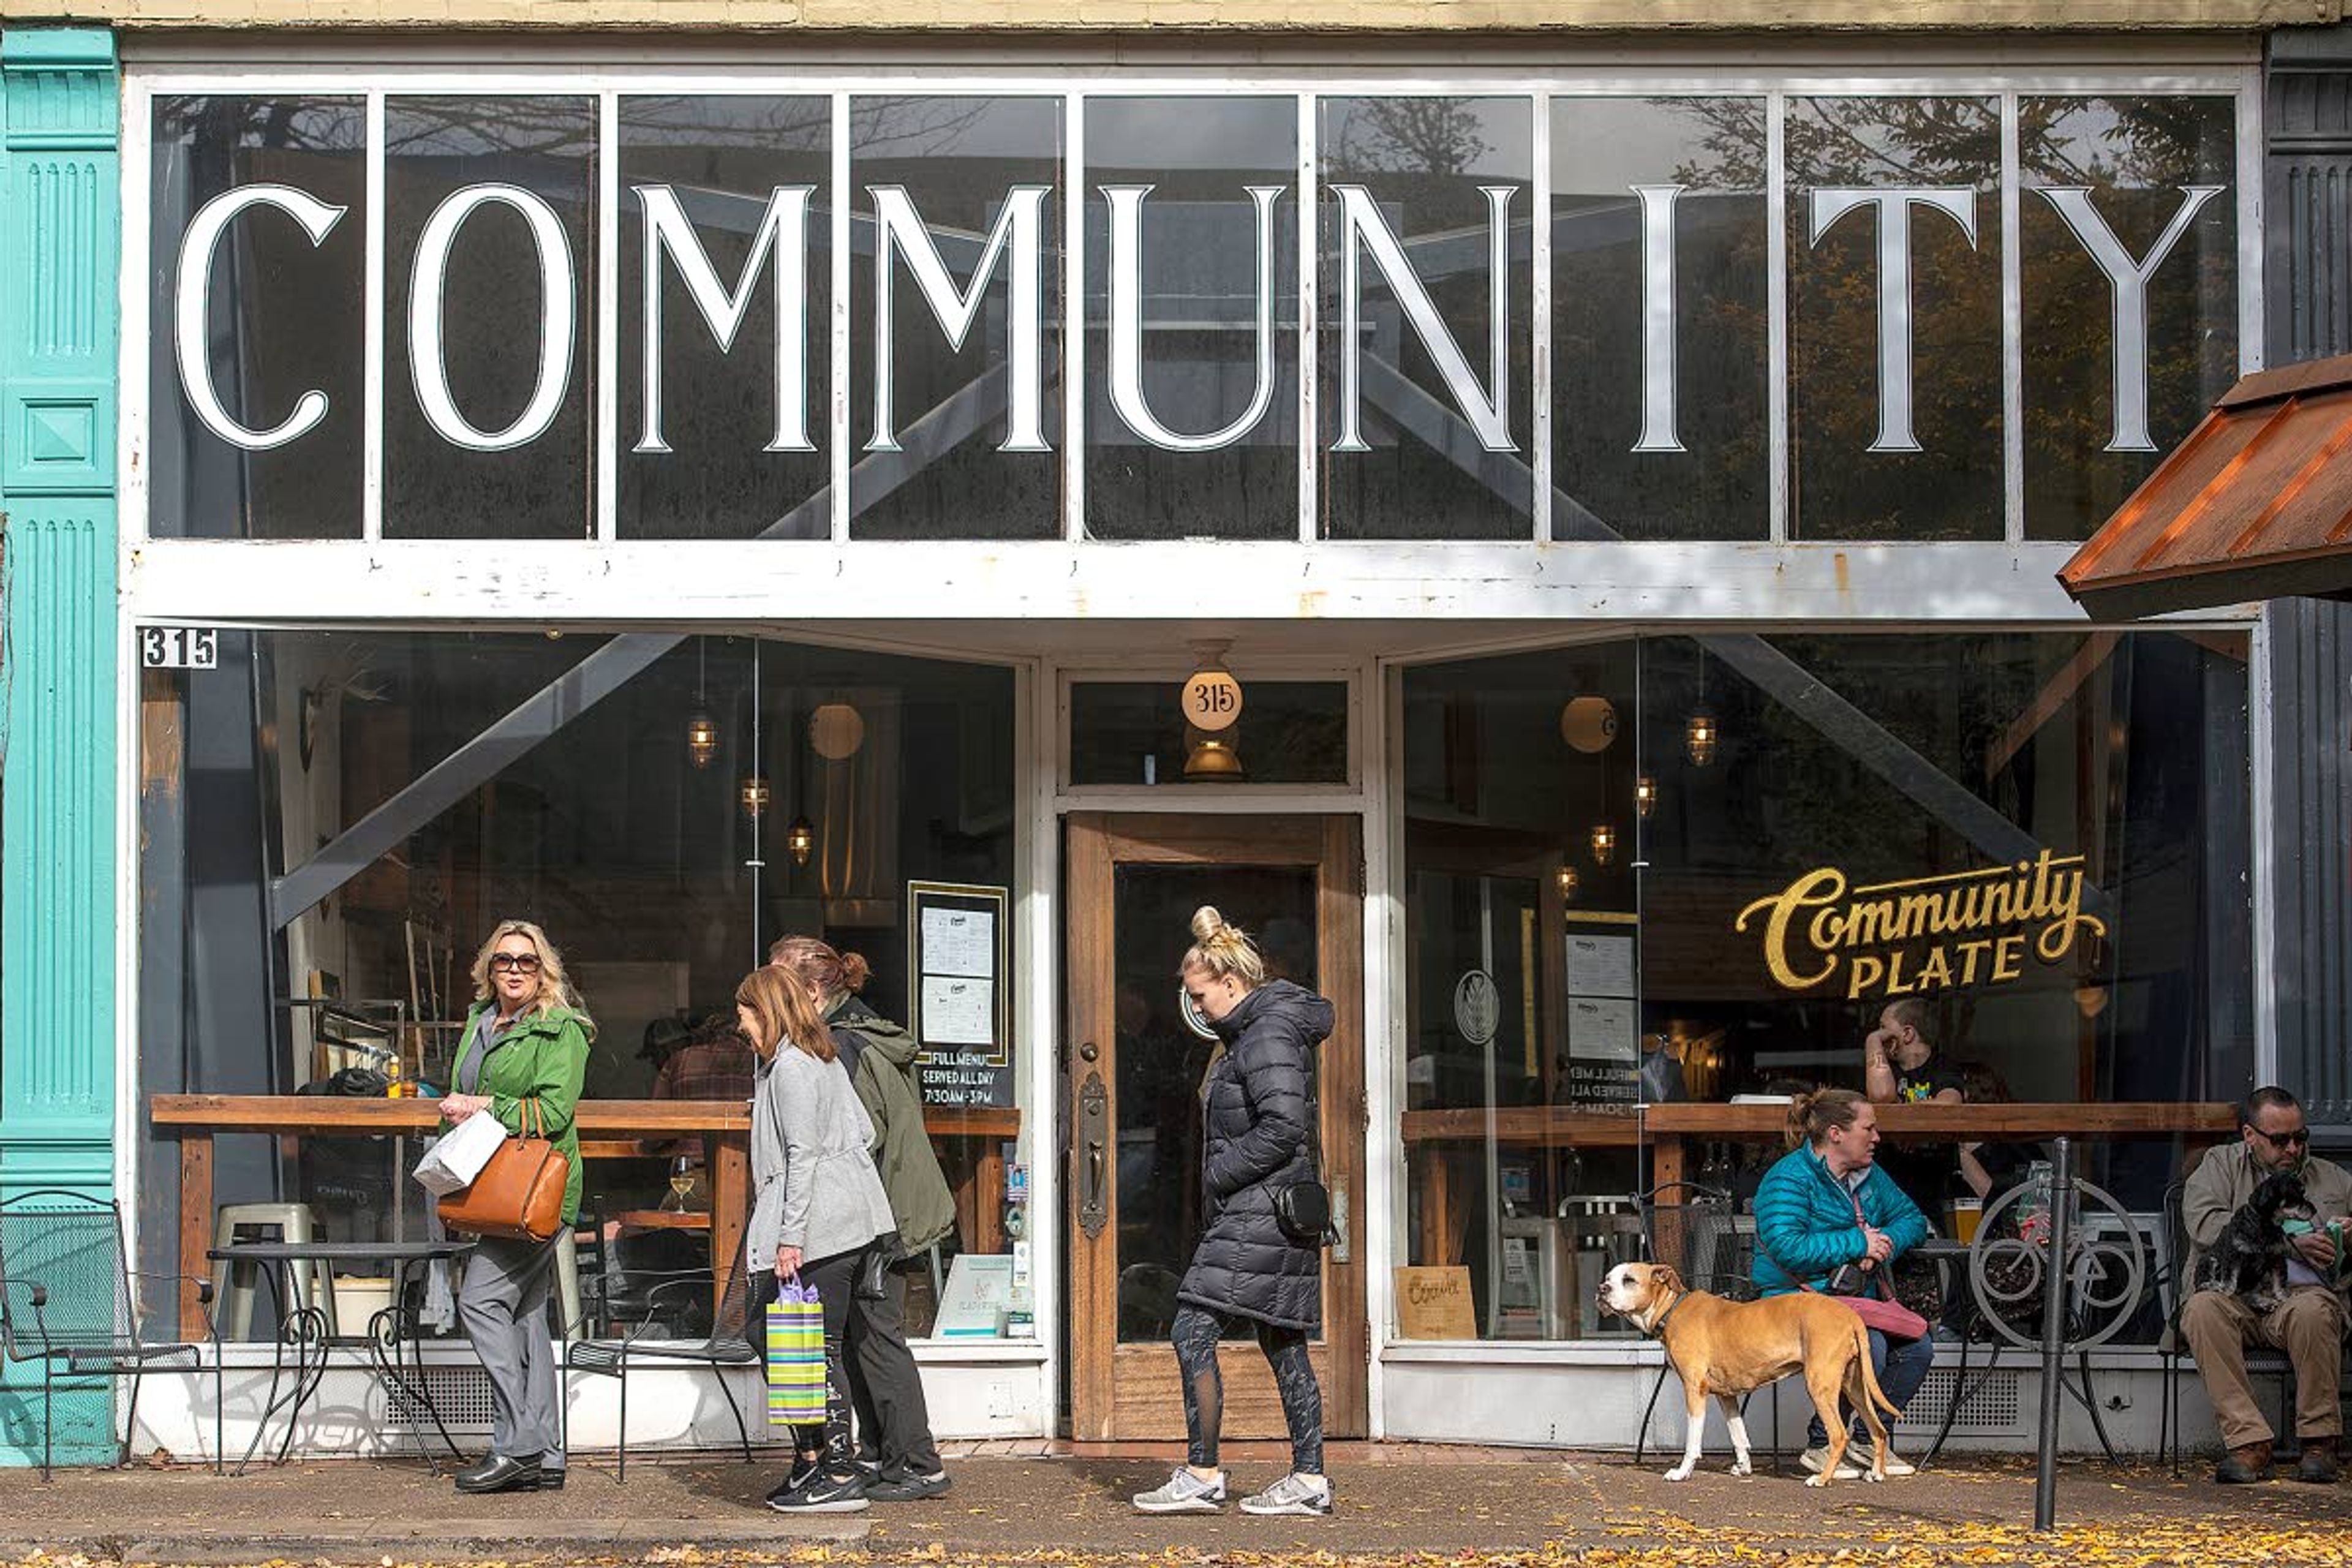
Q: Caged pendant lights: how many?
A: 7